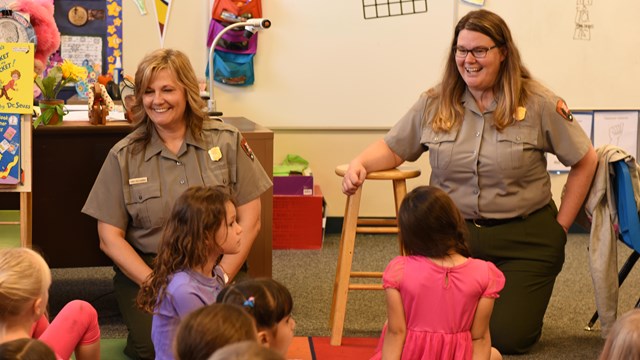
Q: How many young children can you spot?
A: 8